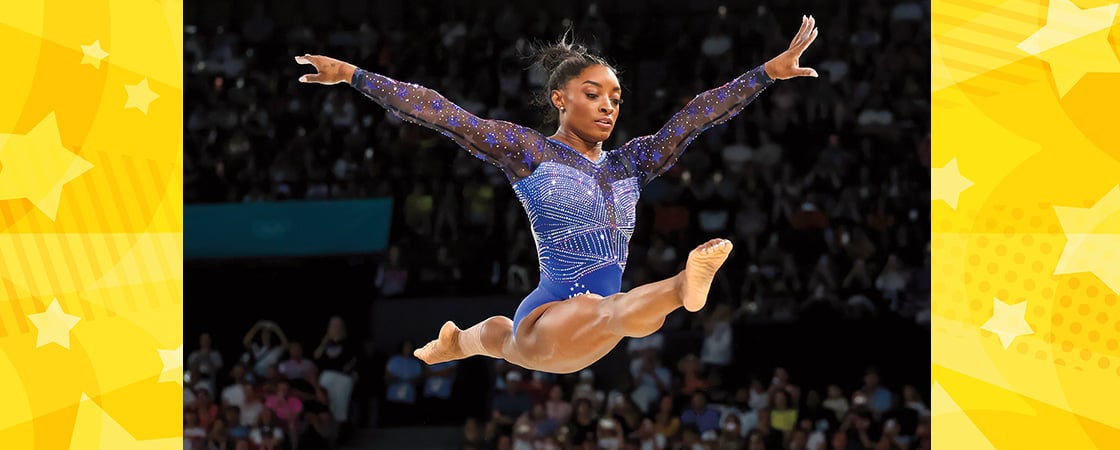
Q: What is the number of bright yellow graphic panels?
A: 2